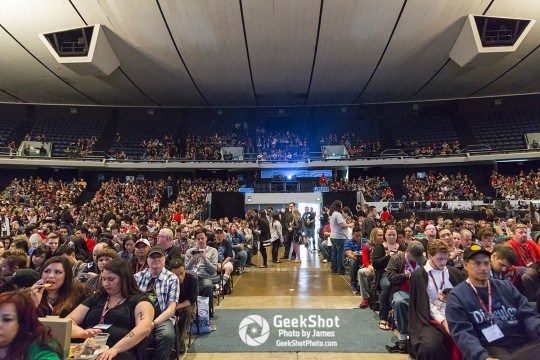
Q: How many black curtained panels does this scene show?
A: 2